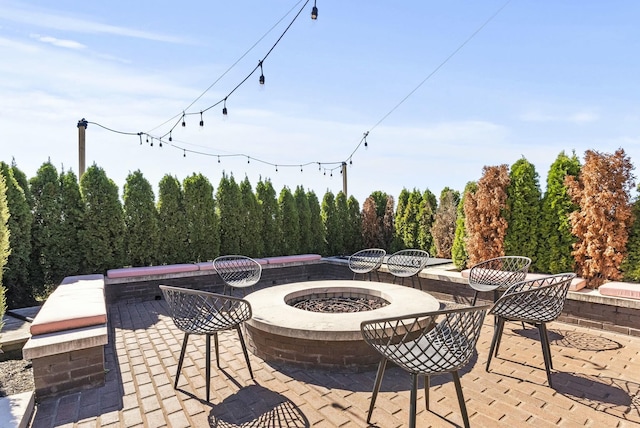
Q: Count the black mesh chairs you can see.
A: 7